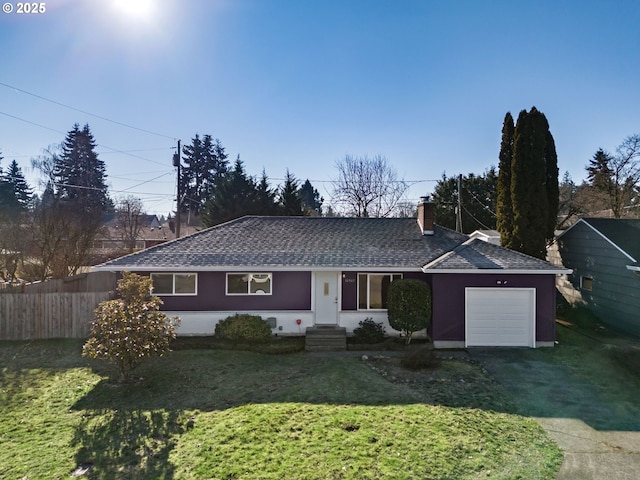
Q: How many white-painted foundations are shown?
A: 1